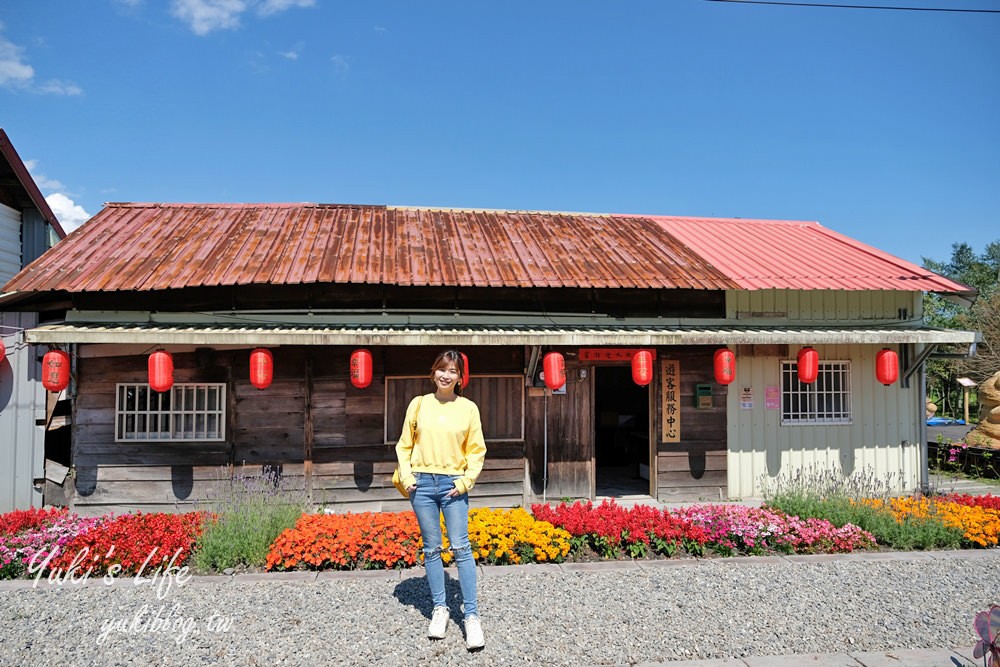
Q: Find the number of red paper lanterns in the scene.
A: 11